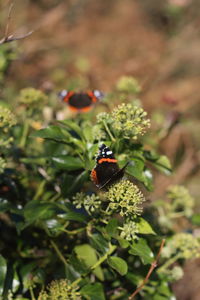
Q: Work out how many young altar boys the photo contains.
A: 0